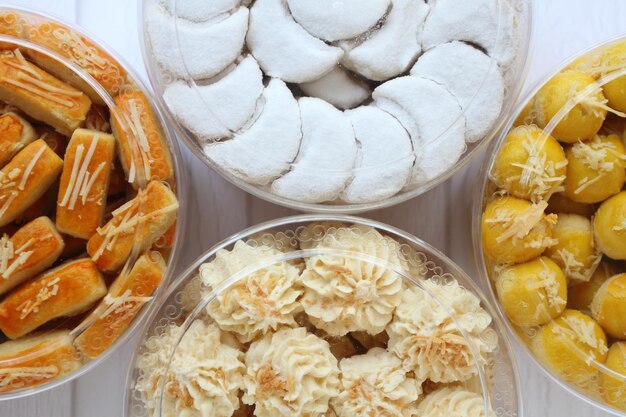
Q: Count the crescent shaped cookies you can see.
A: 13